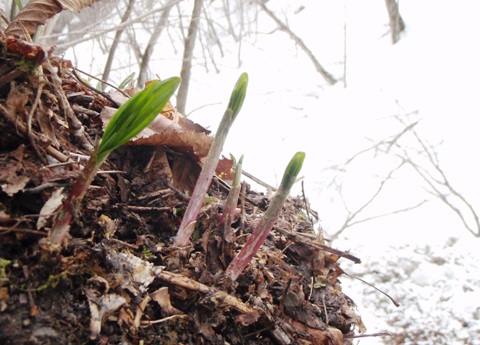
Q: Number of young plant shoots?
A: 4